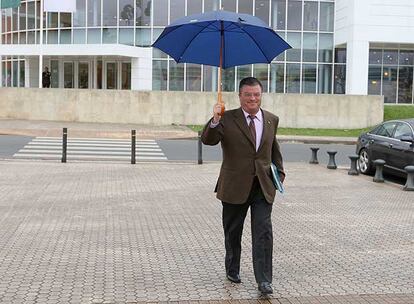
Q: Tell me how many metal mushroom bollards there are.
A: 5